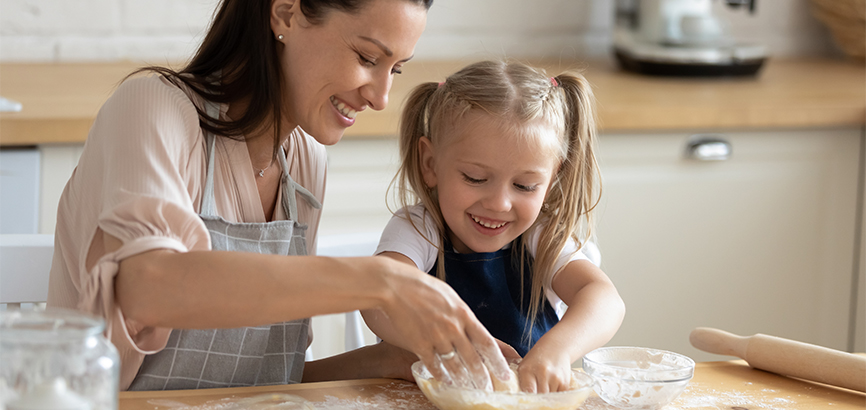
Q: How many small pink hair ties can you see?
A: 2